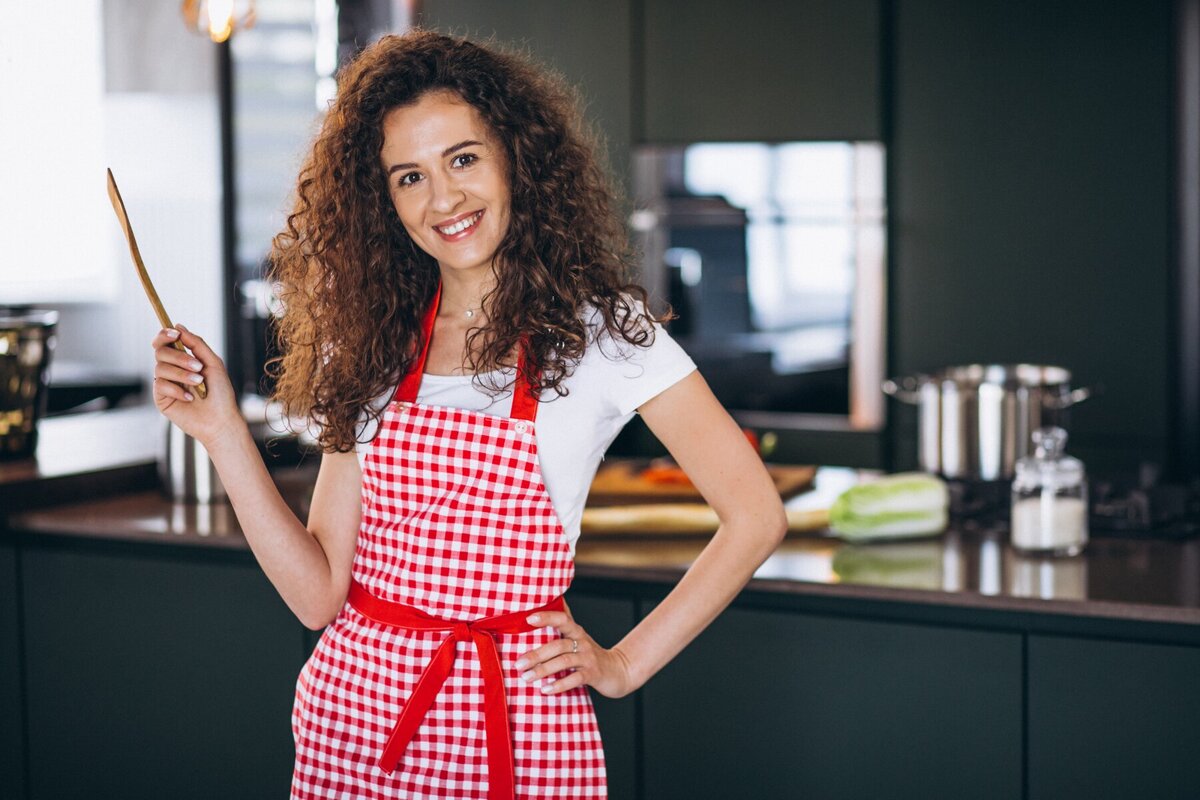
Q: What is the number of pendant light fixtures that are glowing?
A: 1